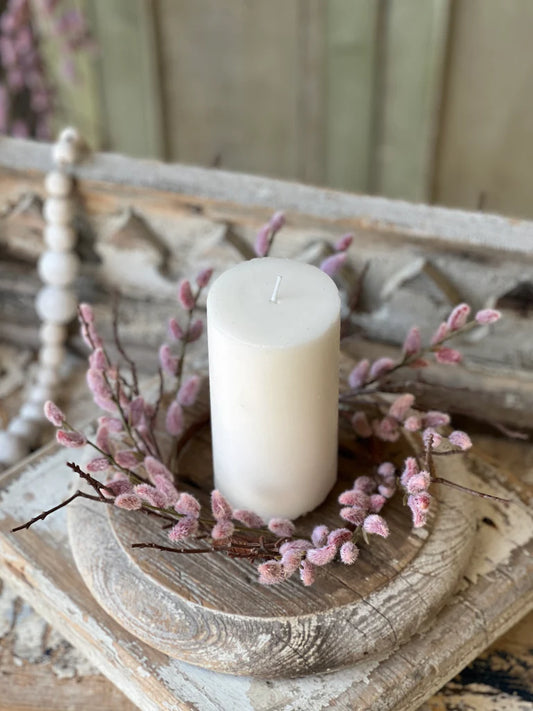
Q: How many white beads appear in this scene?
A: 14